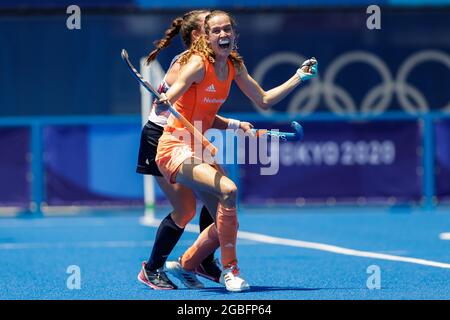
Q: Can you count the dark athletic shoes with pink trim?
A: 2